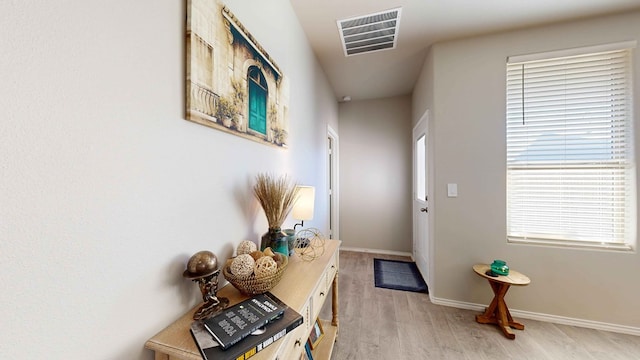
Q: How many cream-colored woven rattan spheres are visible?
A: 3